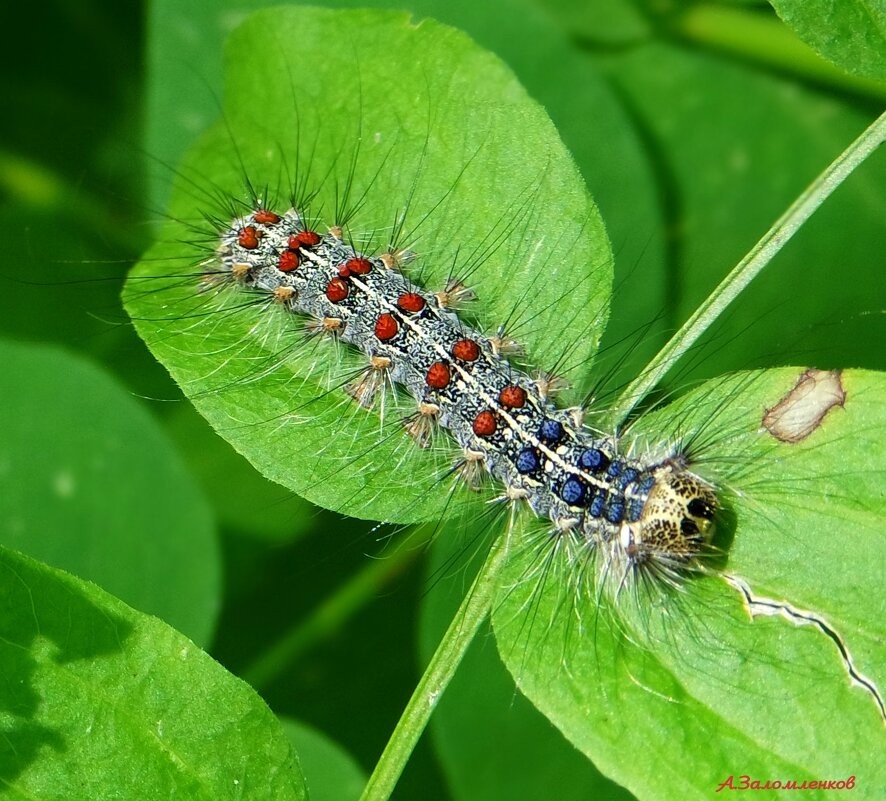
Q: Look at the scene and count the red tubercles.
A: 12